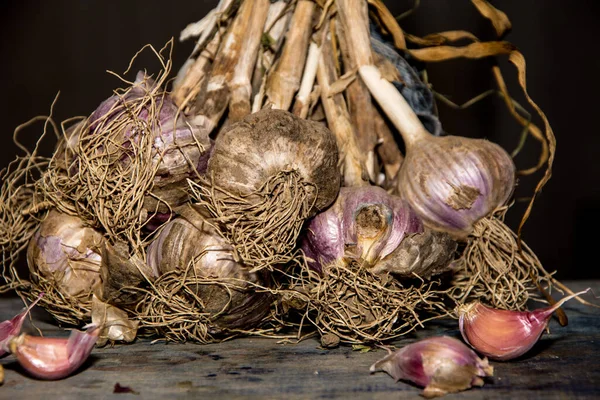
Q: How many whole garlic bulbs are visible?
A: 6